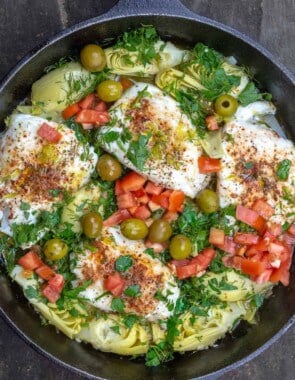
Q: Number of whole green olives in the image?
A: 10